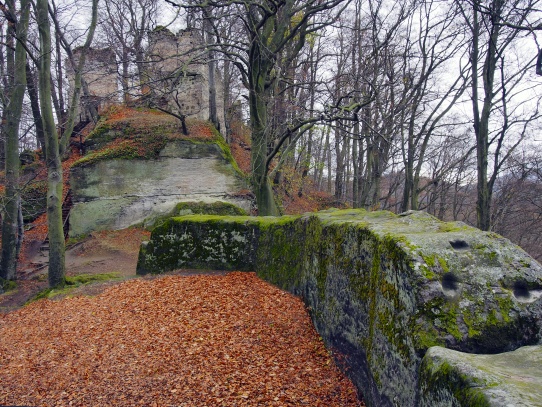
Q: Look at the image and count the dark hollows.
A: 3